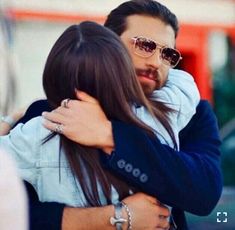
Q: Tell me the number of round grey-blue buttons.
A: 4